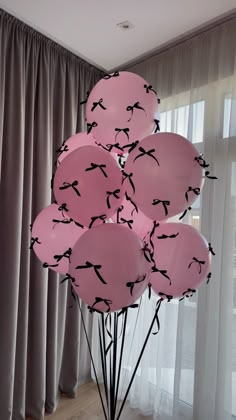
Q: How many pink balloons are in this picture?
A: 8